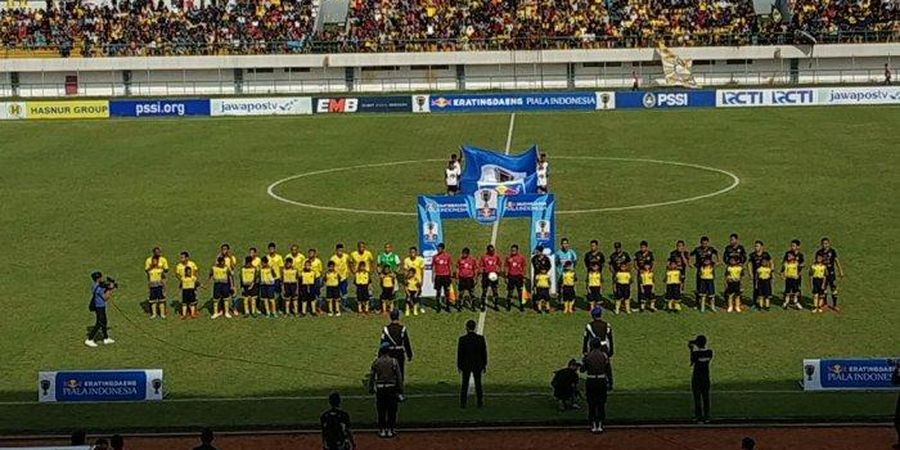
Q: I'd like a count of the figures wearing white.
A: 4